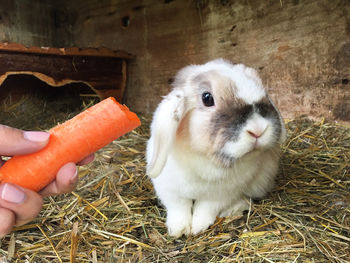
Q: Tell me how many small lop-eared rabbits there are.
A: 1